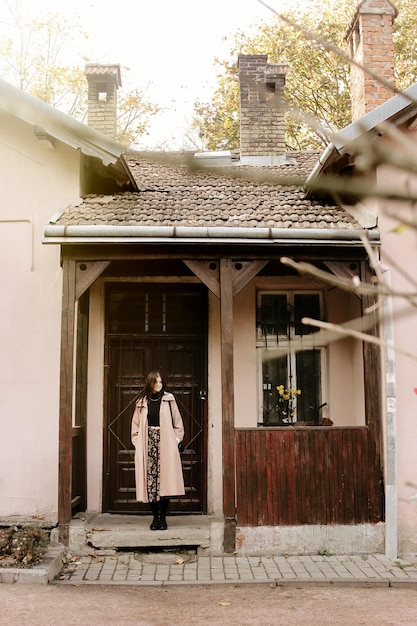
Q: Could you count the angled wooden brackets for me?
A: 4